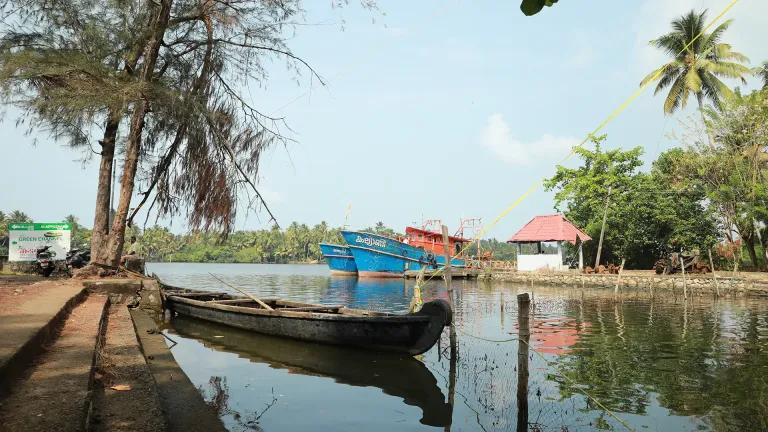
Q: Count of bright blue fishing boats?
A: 2